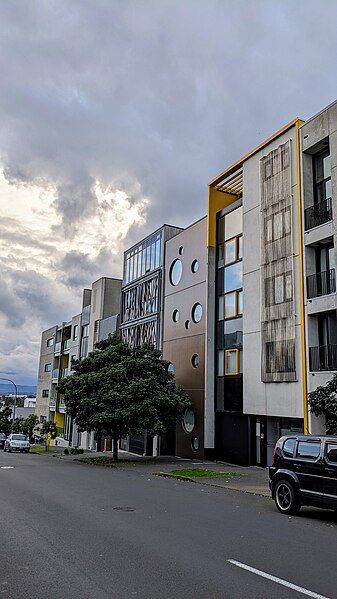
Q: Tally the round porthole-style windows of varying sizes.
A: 10